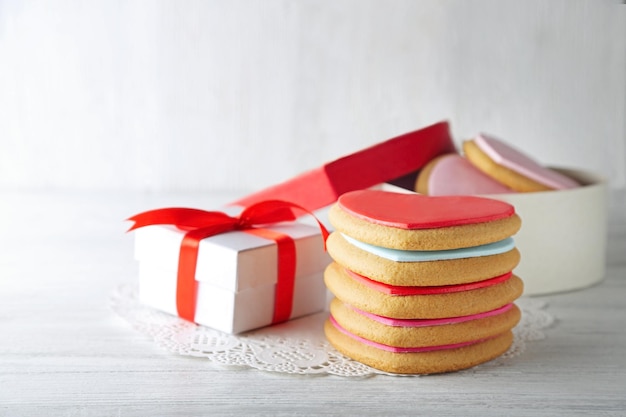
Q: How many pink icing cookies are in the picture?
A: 4